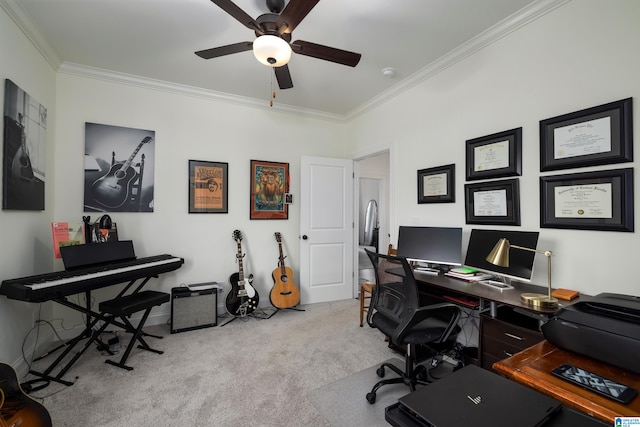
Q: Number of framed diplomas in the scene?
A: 5